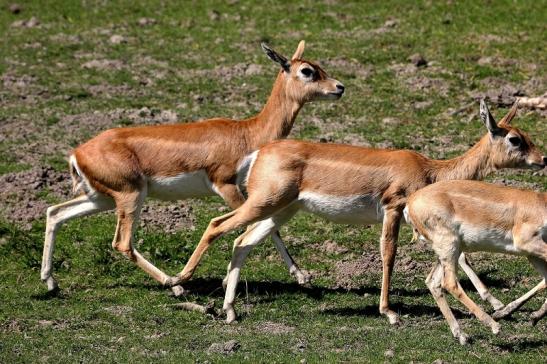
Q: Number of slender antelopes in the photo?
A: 3